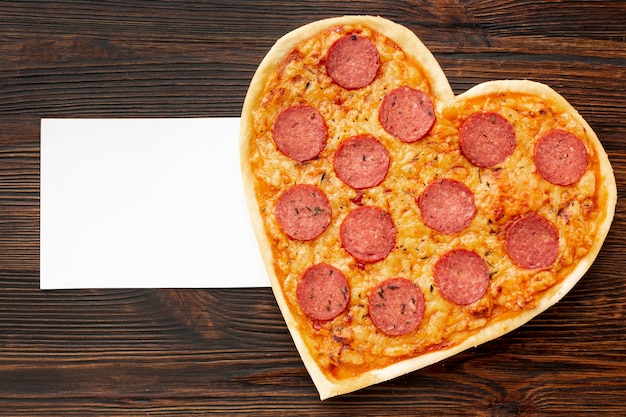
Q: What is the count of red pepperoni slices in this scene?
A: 13